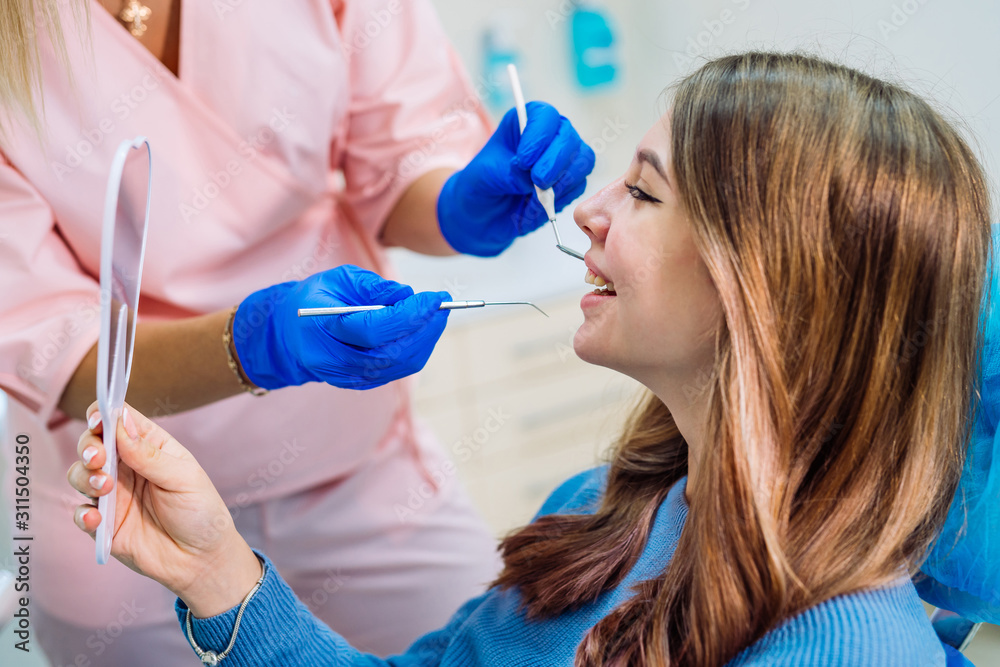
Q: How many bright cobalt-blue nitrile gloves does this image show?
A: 2